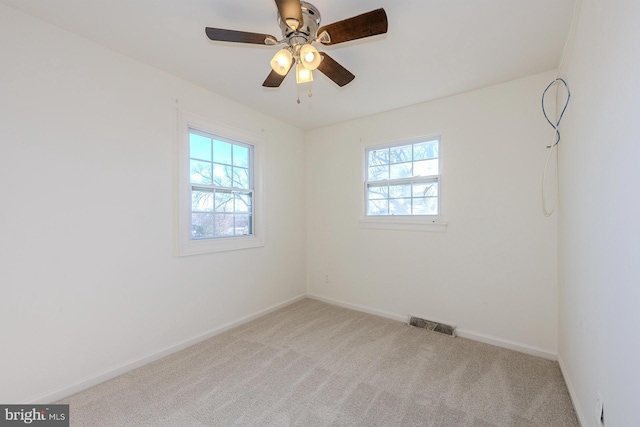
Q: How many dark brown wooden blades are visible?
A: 5